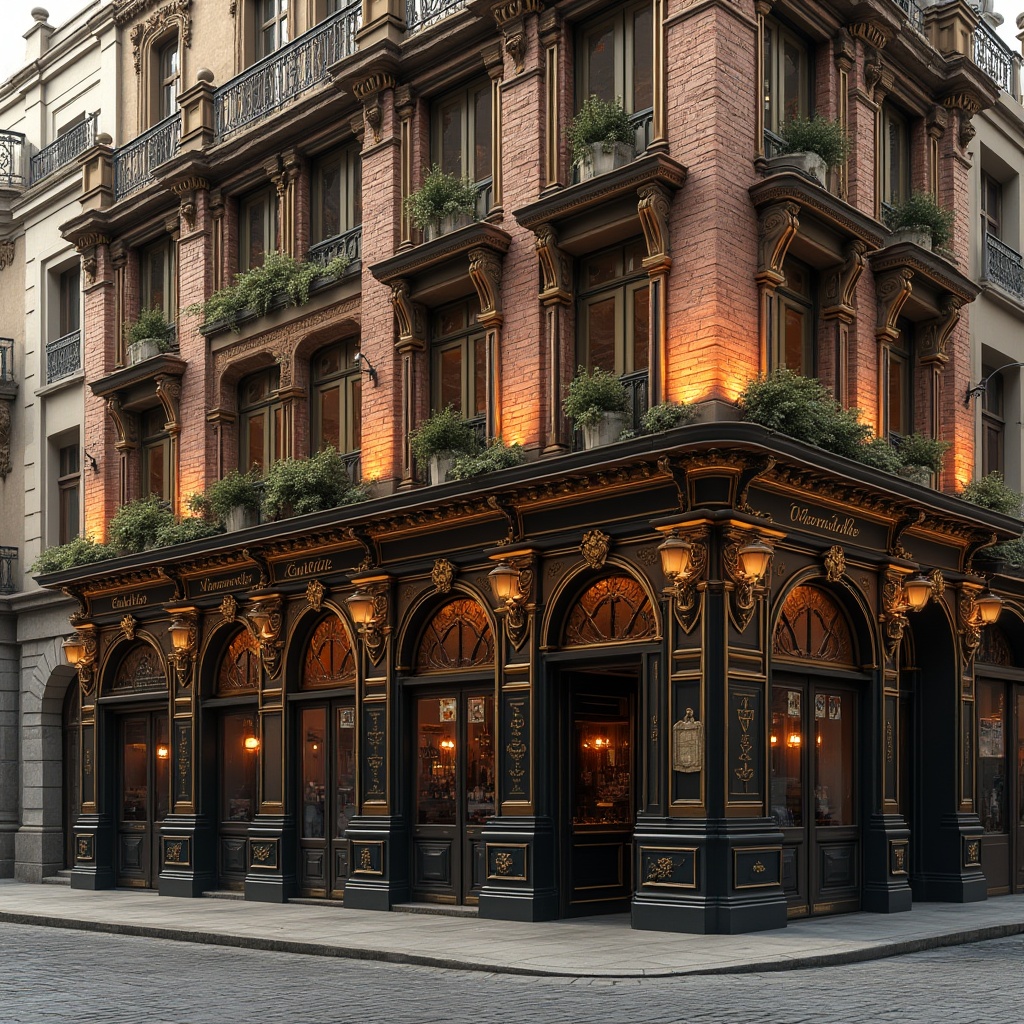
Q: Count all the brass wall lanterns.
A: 9